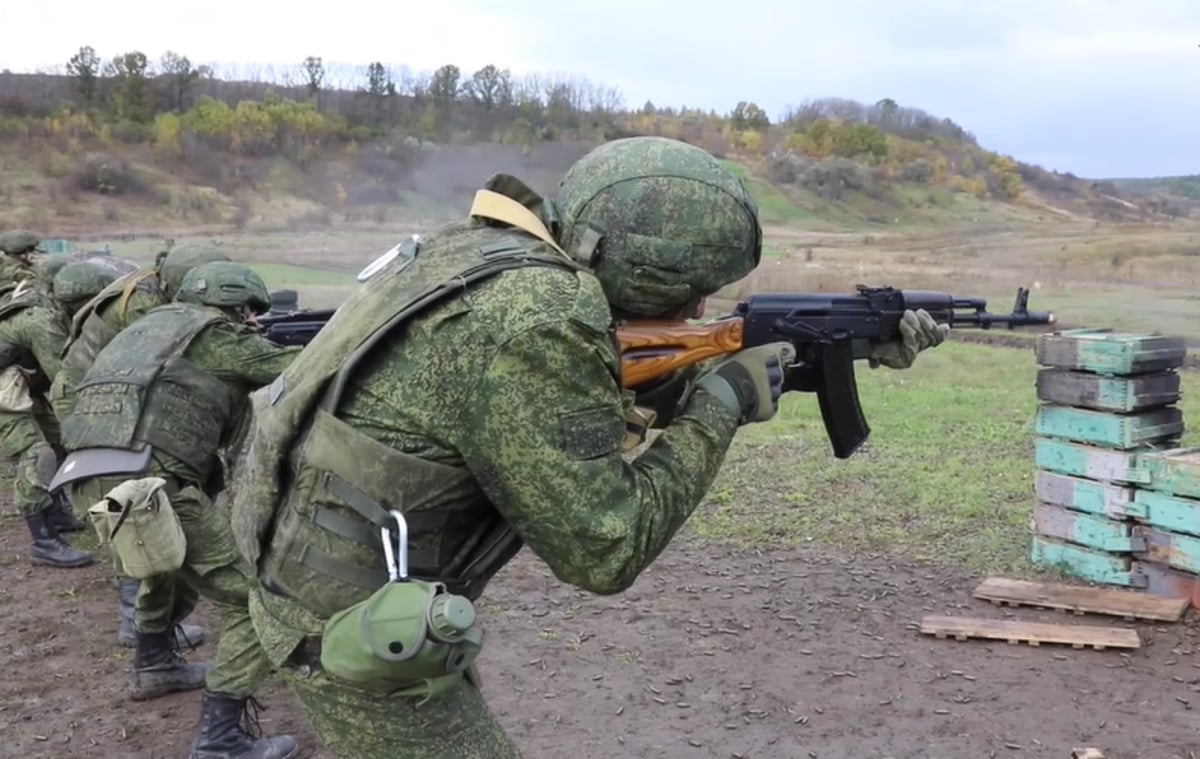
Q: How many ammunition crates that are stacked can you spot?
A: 11